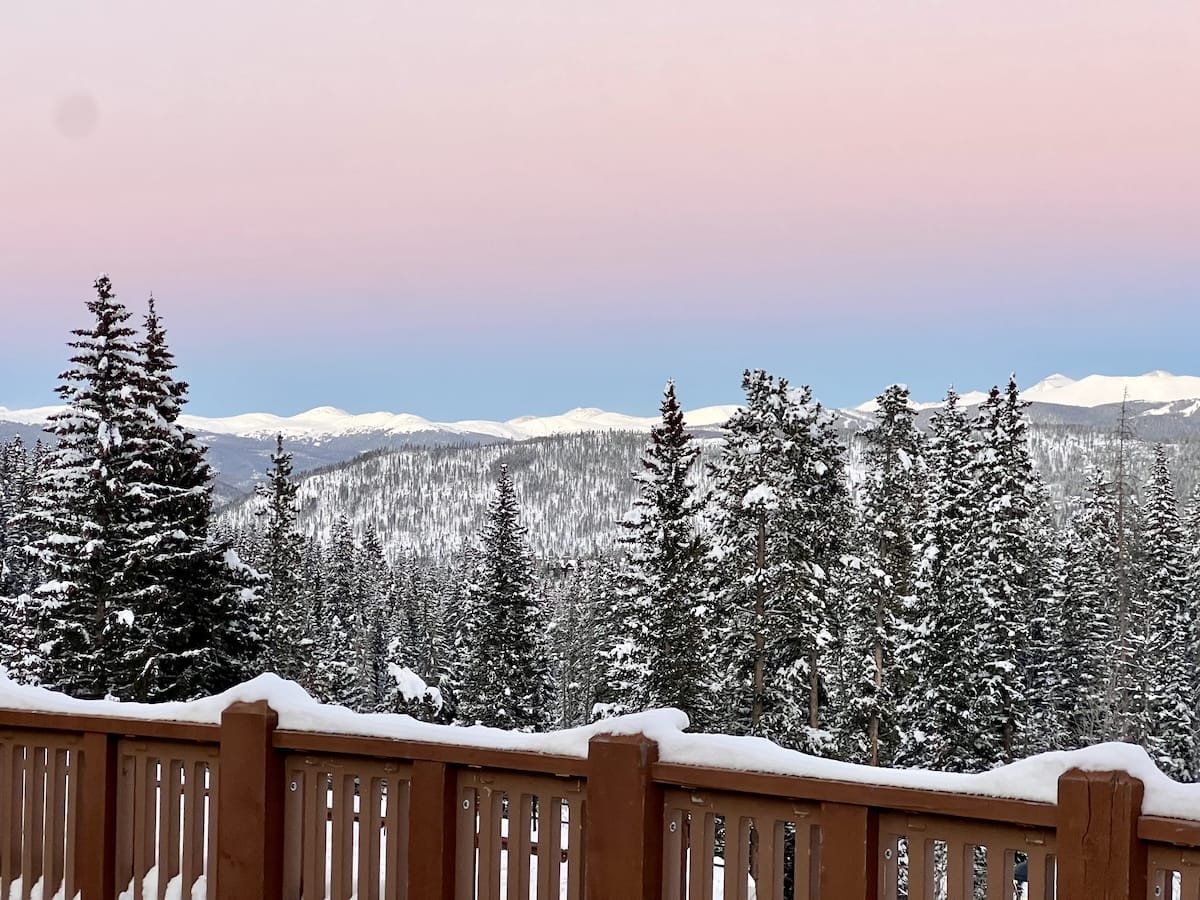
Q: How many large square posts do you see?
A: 3